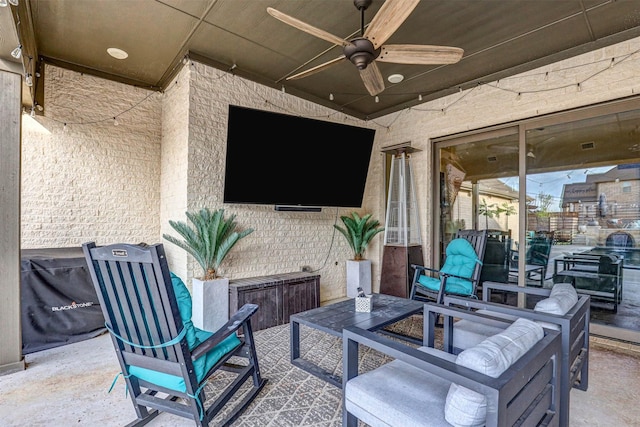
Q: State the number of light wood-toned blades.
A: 5